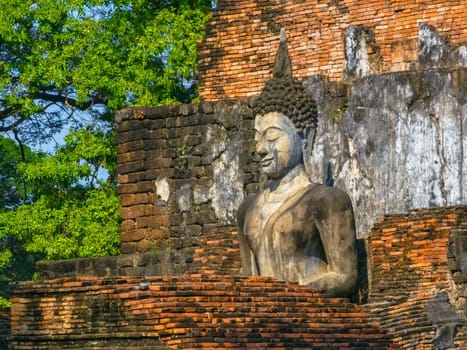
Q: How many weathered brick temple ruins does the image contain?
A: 1